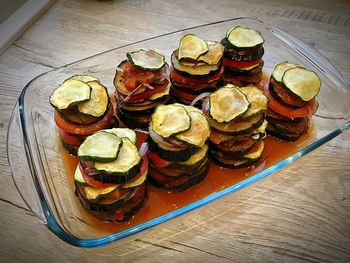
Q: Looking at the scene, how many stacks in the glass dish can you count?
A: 8